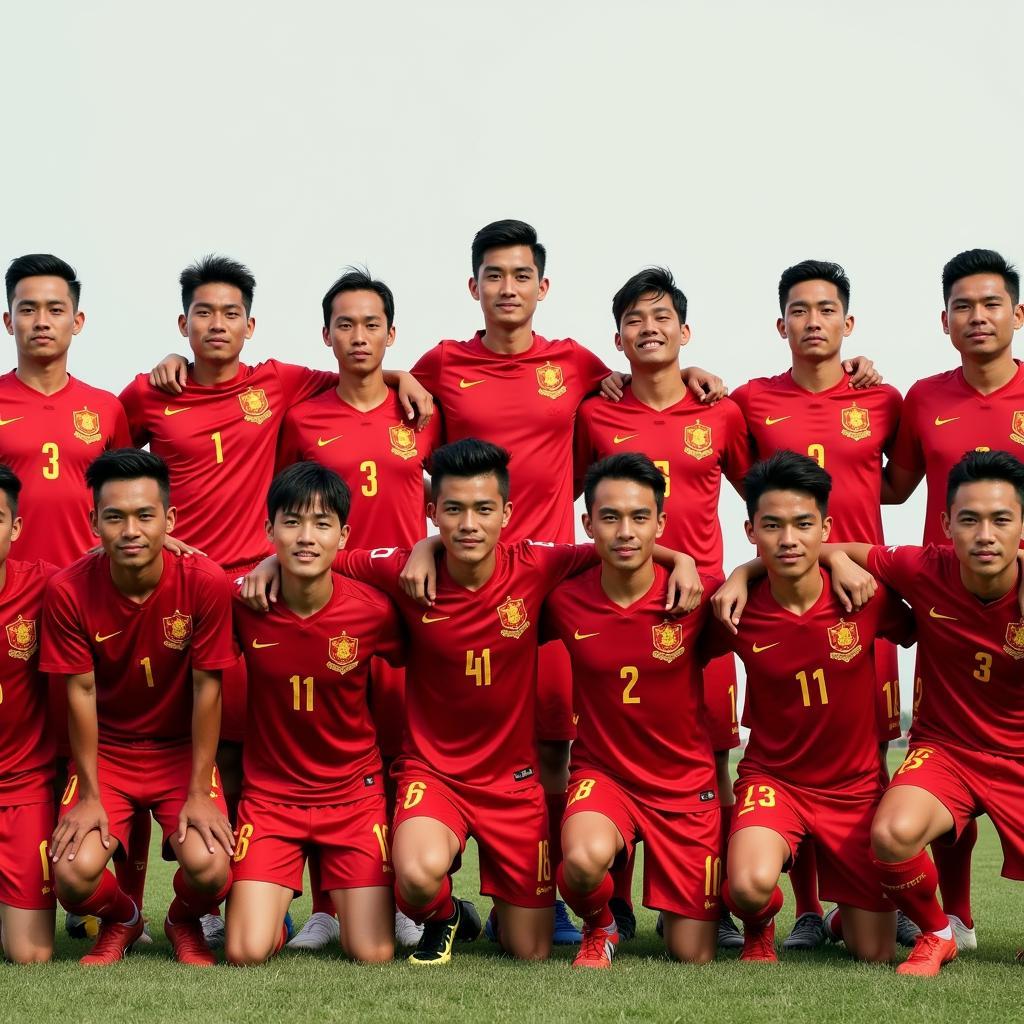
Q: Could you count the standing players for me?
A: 7